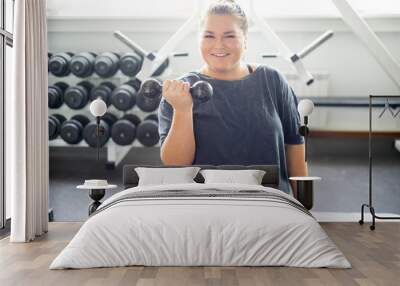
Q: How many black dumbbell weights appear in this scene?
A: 15